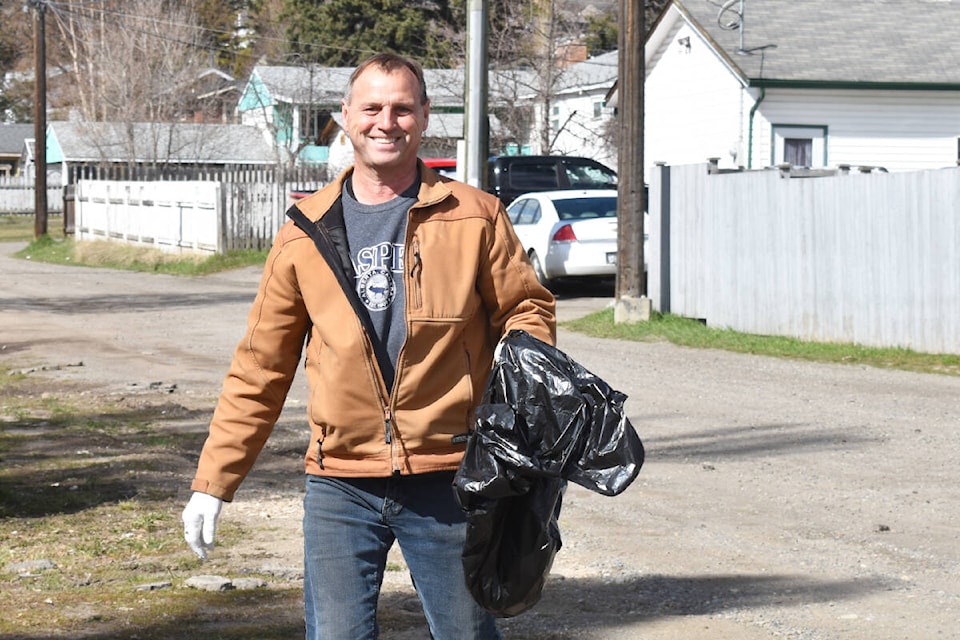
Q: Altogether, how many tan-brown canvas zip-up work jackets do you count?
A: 1